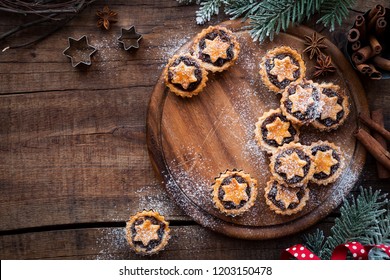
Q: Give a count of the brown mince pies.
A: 11